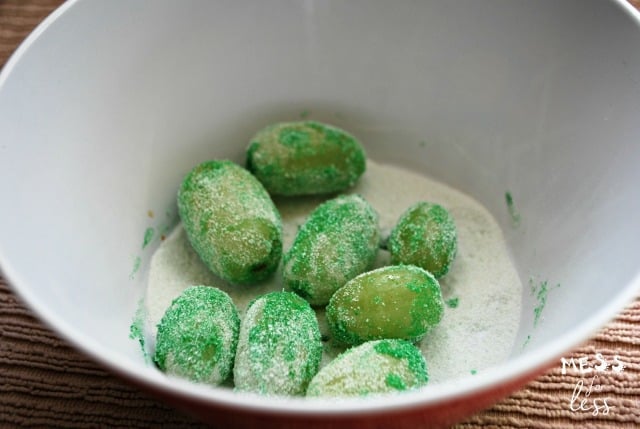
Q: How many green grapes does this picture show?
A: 8